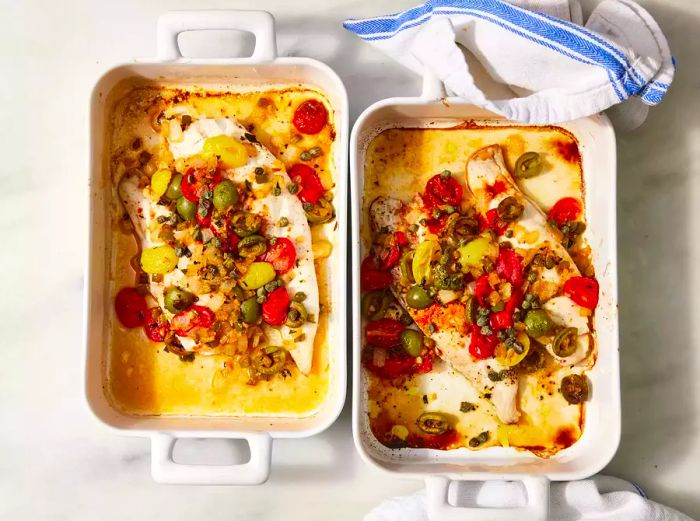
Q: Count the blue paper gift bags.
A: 0